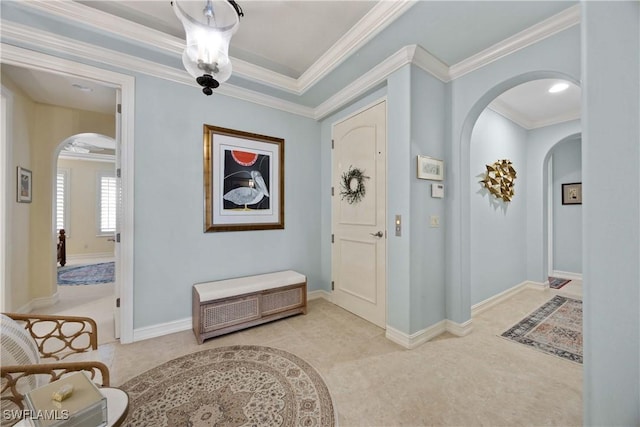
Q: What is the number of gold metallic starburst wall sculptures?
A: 1